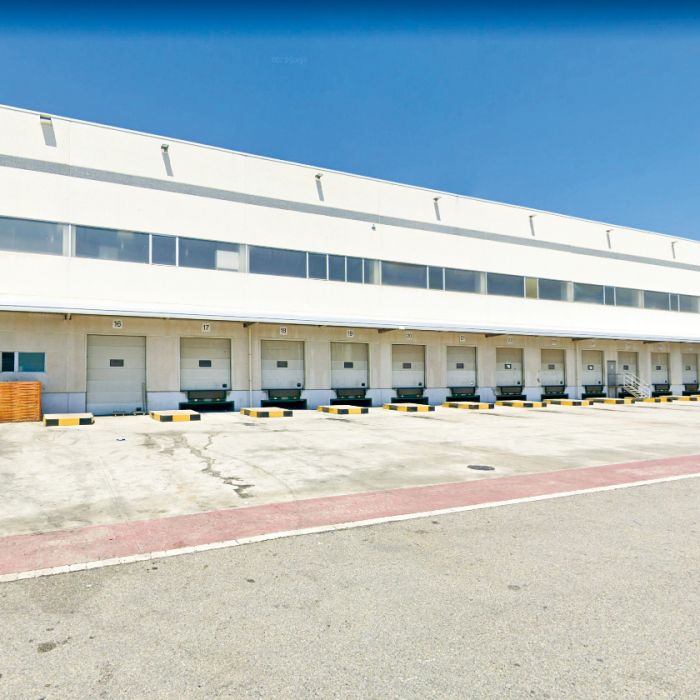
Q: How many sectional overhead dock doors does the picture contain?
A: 12